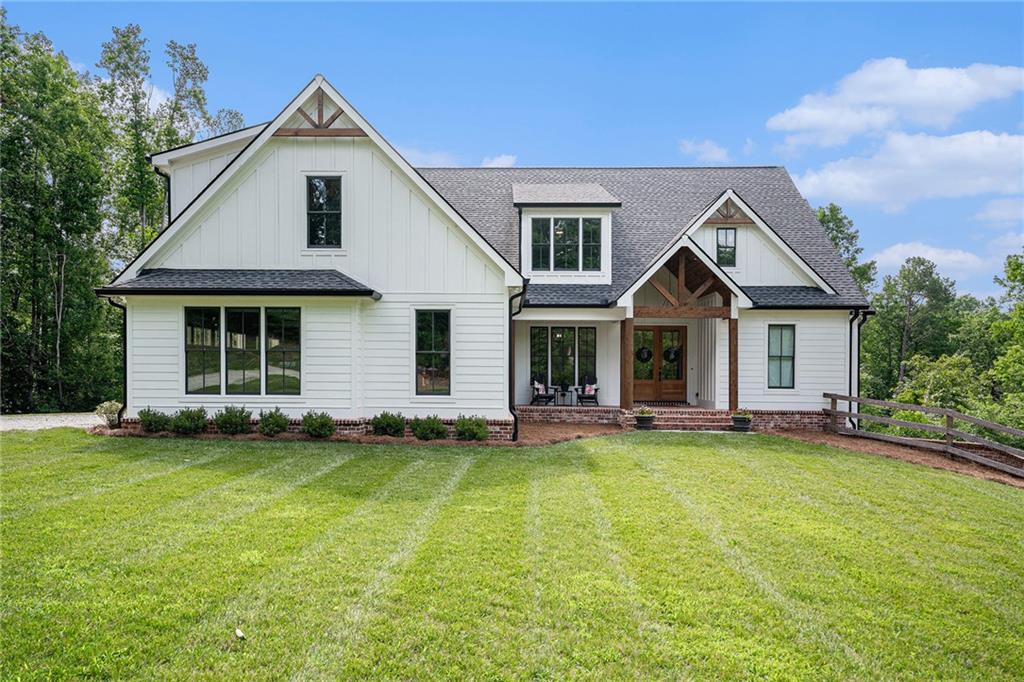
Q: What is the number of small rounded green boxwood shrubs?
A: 8